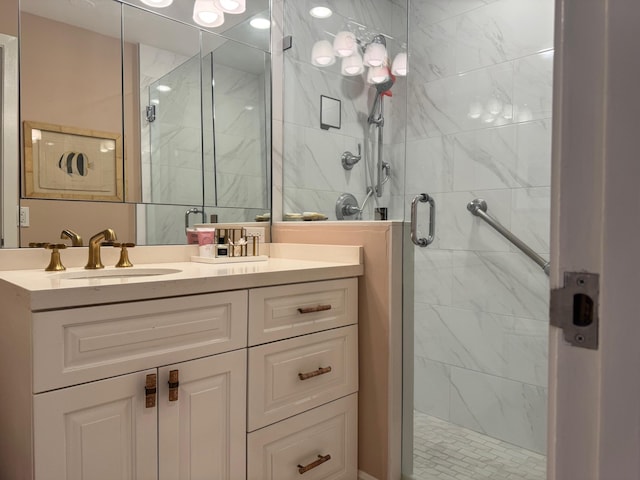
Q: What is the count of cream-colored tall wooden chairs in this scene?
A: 0